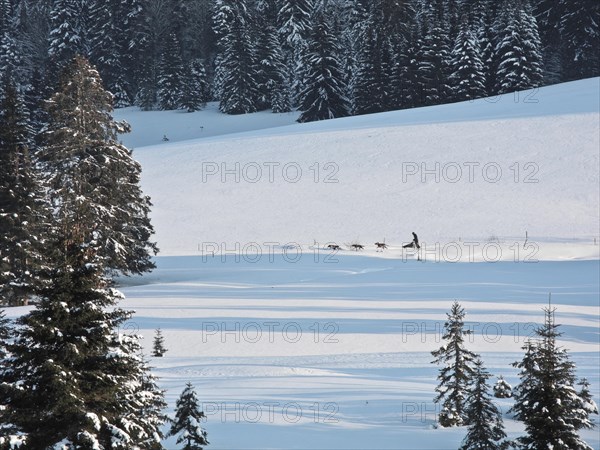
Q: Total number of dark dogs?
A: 3